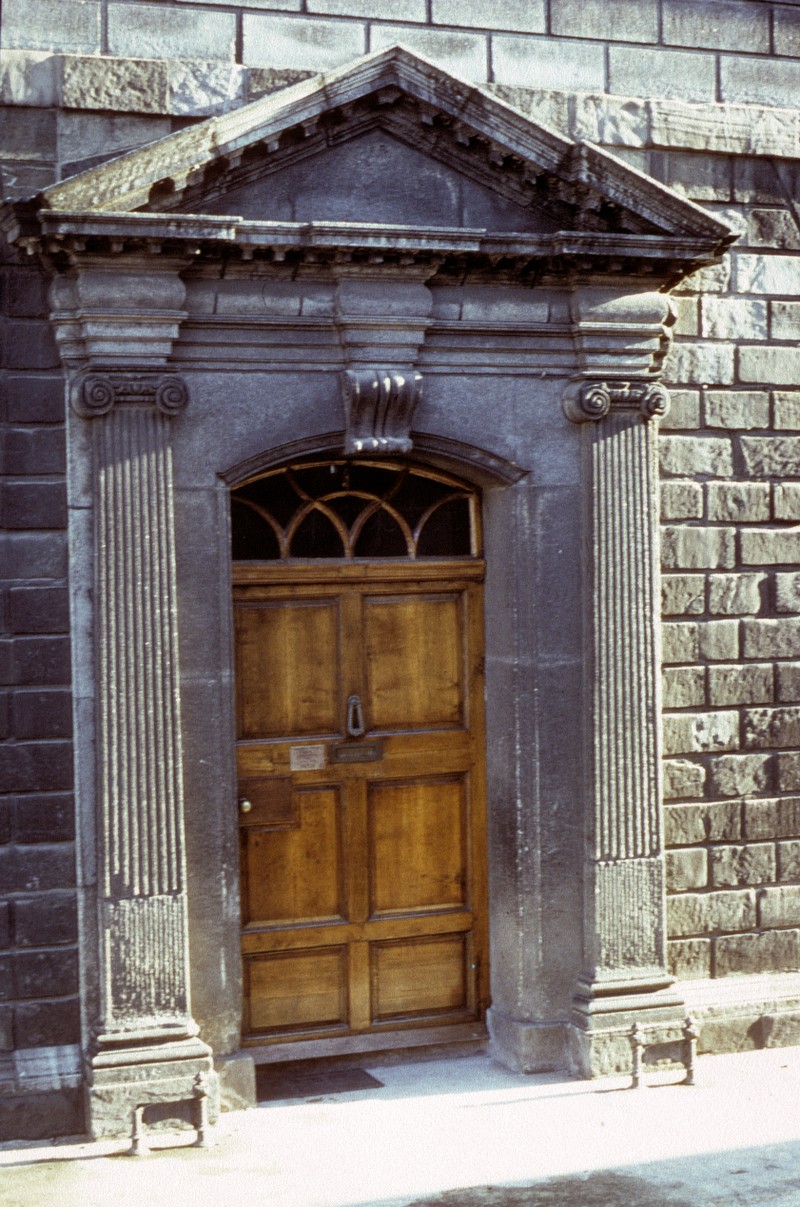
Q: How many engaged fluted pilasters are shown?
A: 2